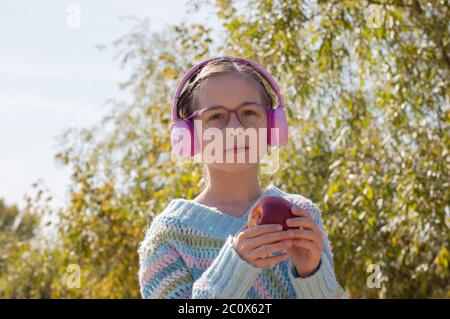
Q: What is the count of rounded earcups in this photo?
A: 2